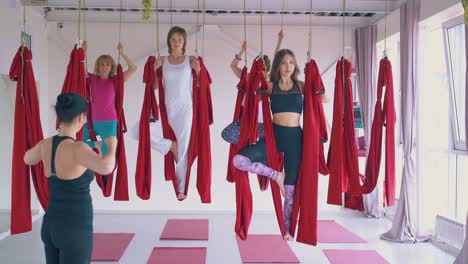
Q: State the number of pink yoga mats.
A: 6